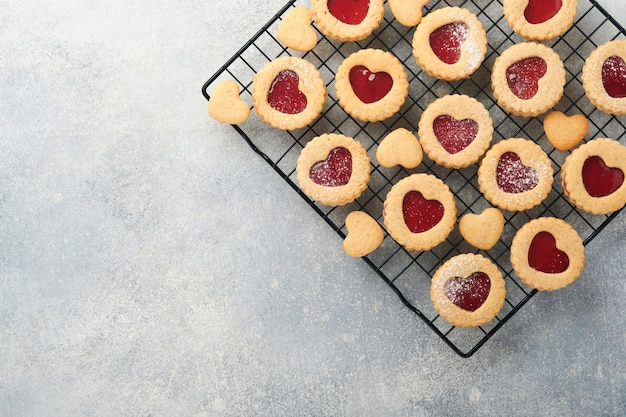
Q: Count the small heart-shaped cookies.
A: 7